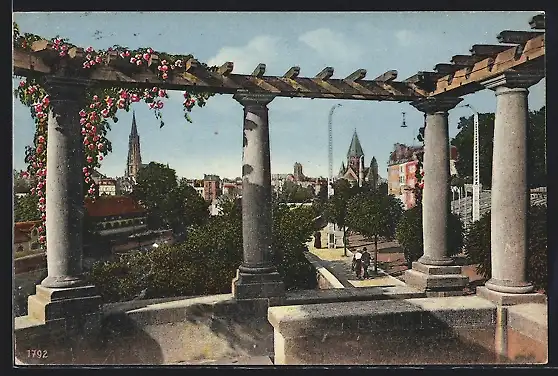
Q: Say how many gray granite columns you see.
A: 4